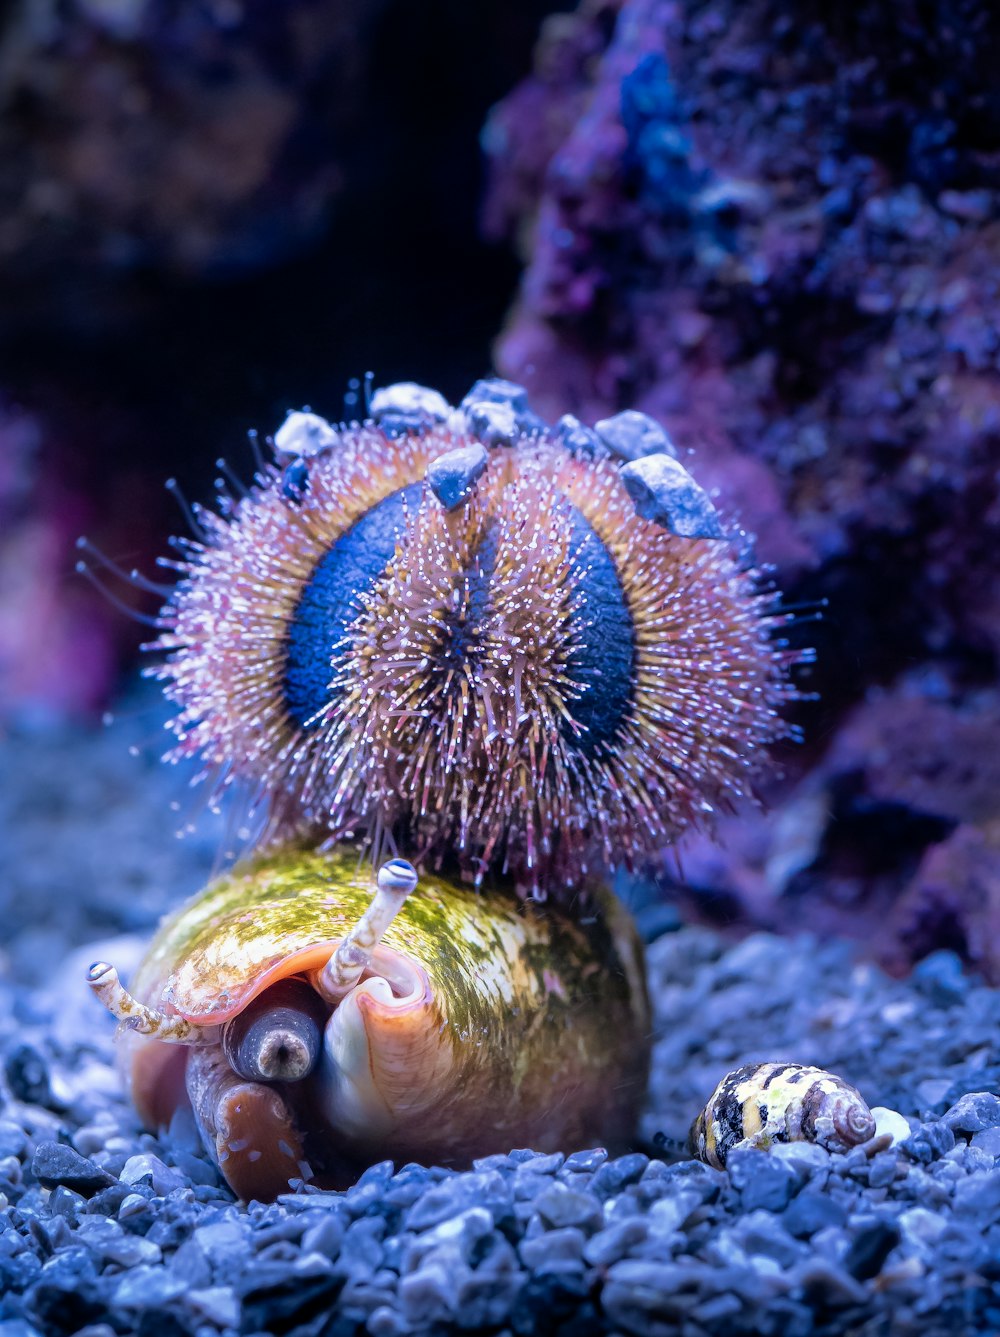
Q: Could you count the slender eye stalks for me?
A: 2